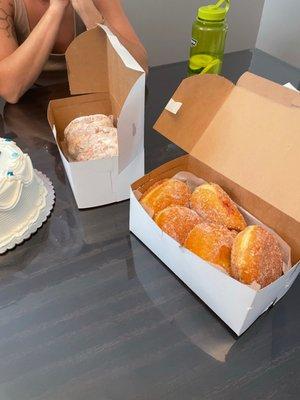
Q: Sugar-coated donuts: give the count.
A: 5